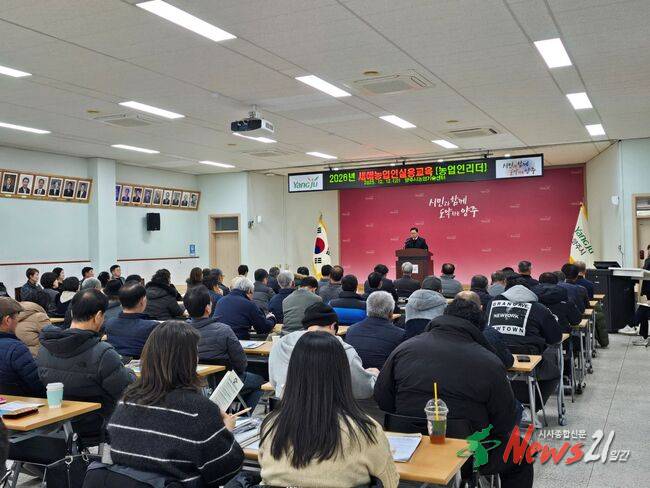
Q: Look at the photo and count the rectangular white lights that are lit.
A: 14